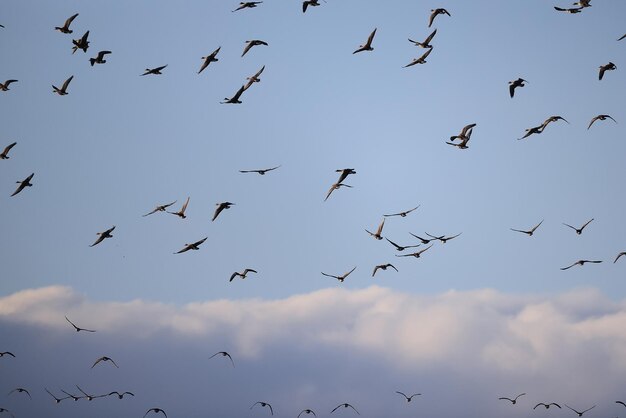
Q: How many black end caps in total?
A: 0